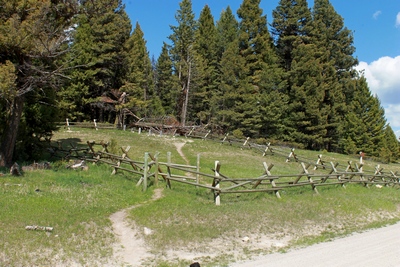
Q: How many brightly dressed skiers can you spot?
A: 0